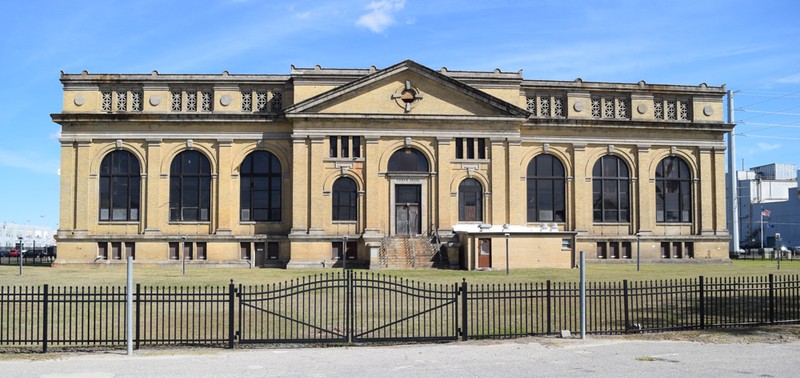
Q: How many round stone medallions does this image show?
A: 6